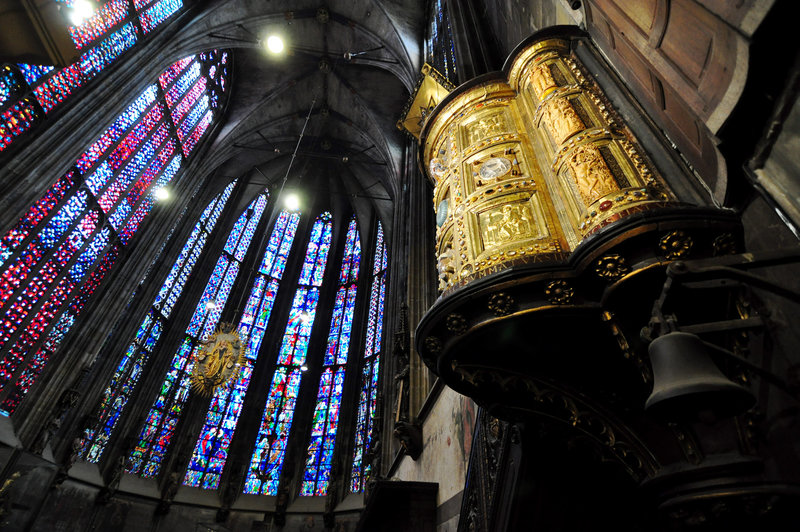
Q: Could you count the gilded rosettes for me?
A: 7